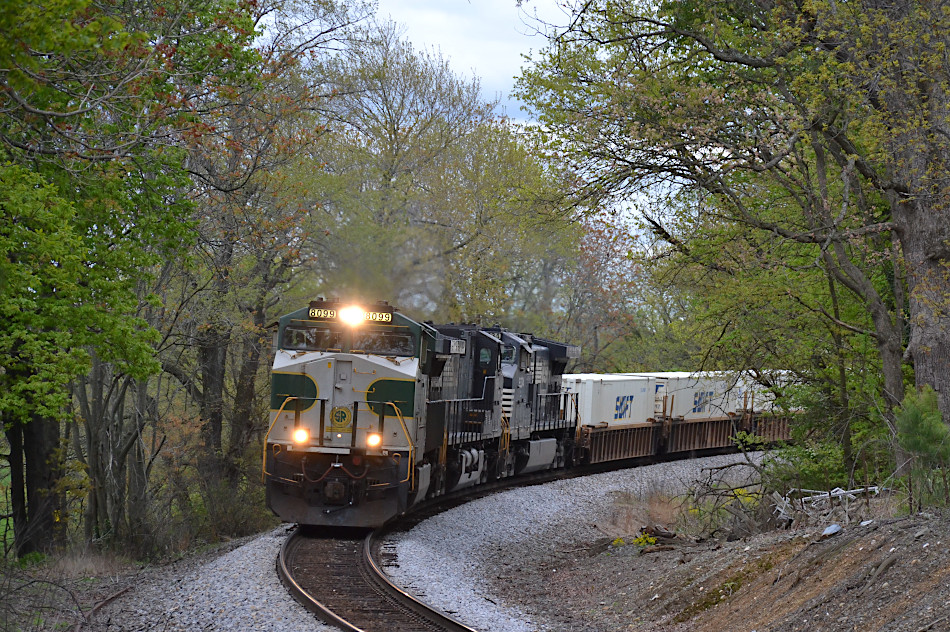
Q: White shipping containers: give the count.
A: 3